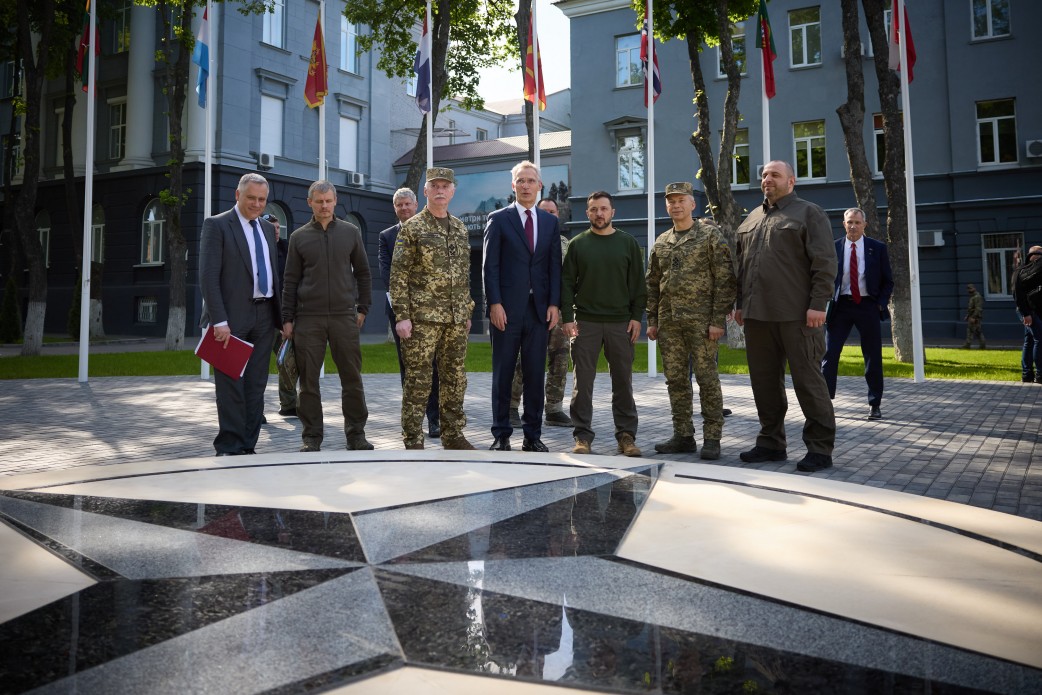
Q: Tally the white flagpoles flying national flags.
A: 8